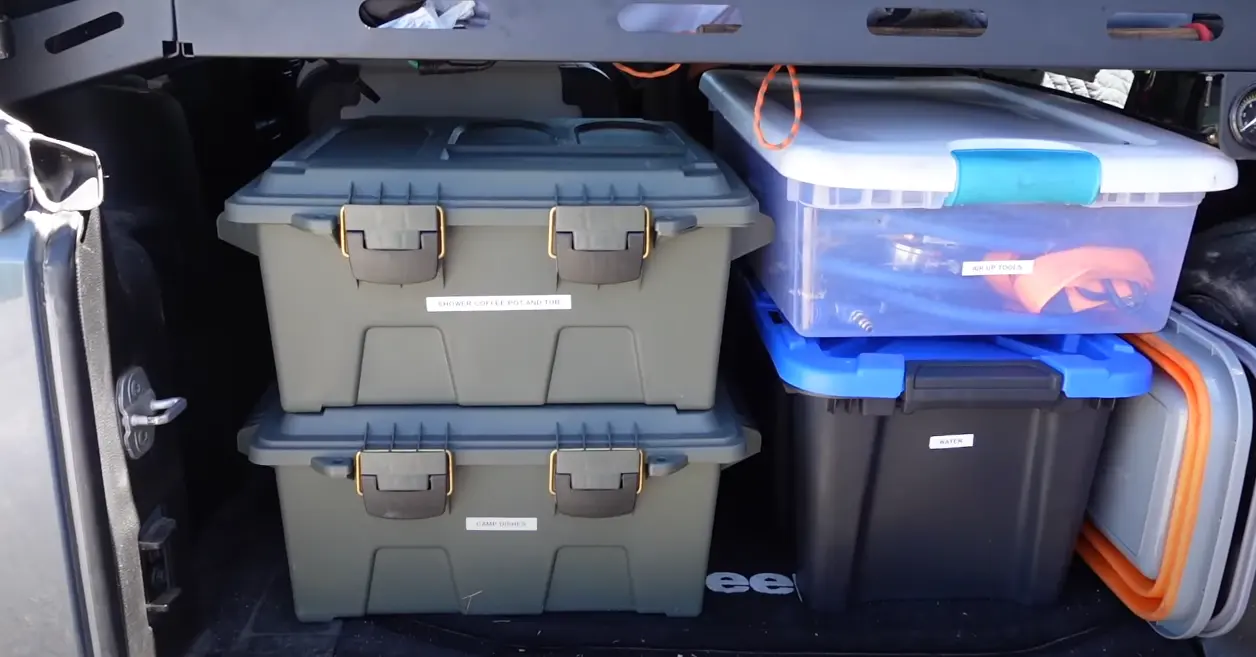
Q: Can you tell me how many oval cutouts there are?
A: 5